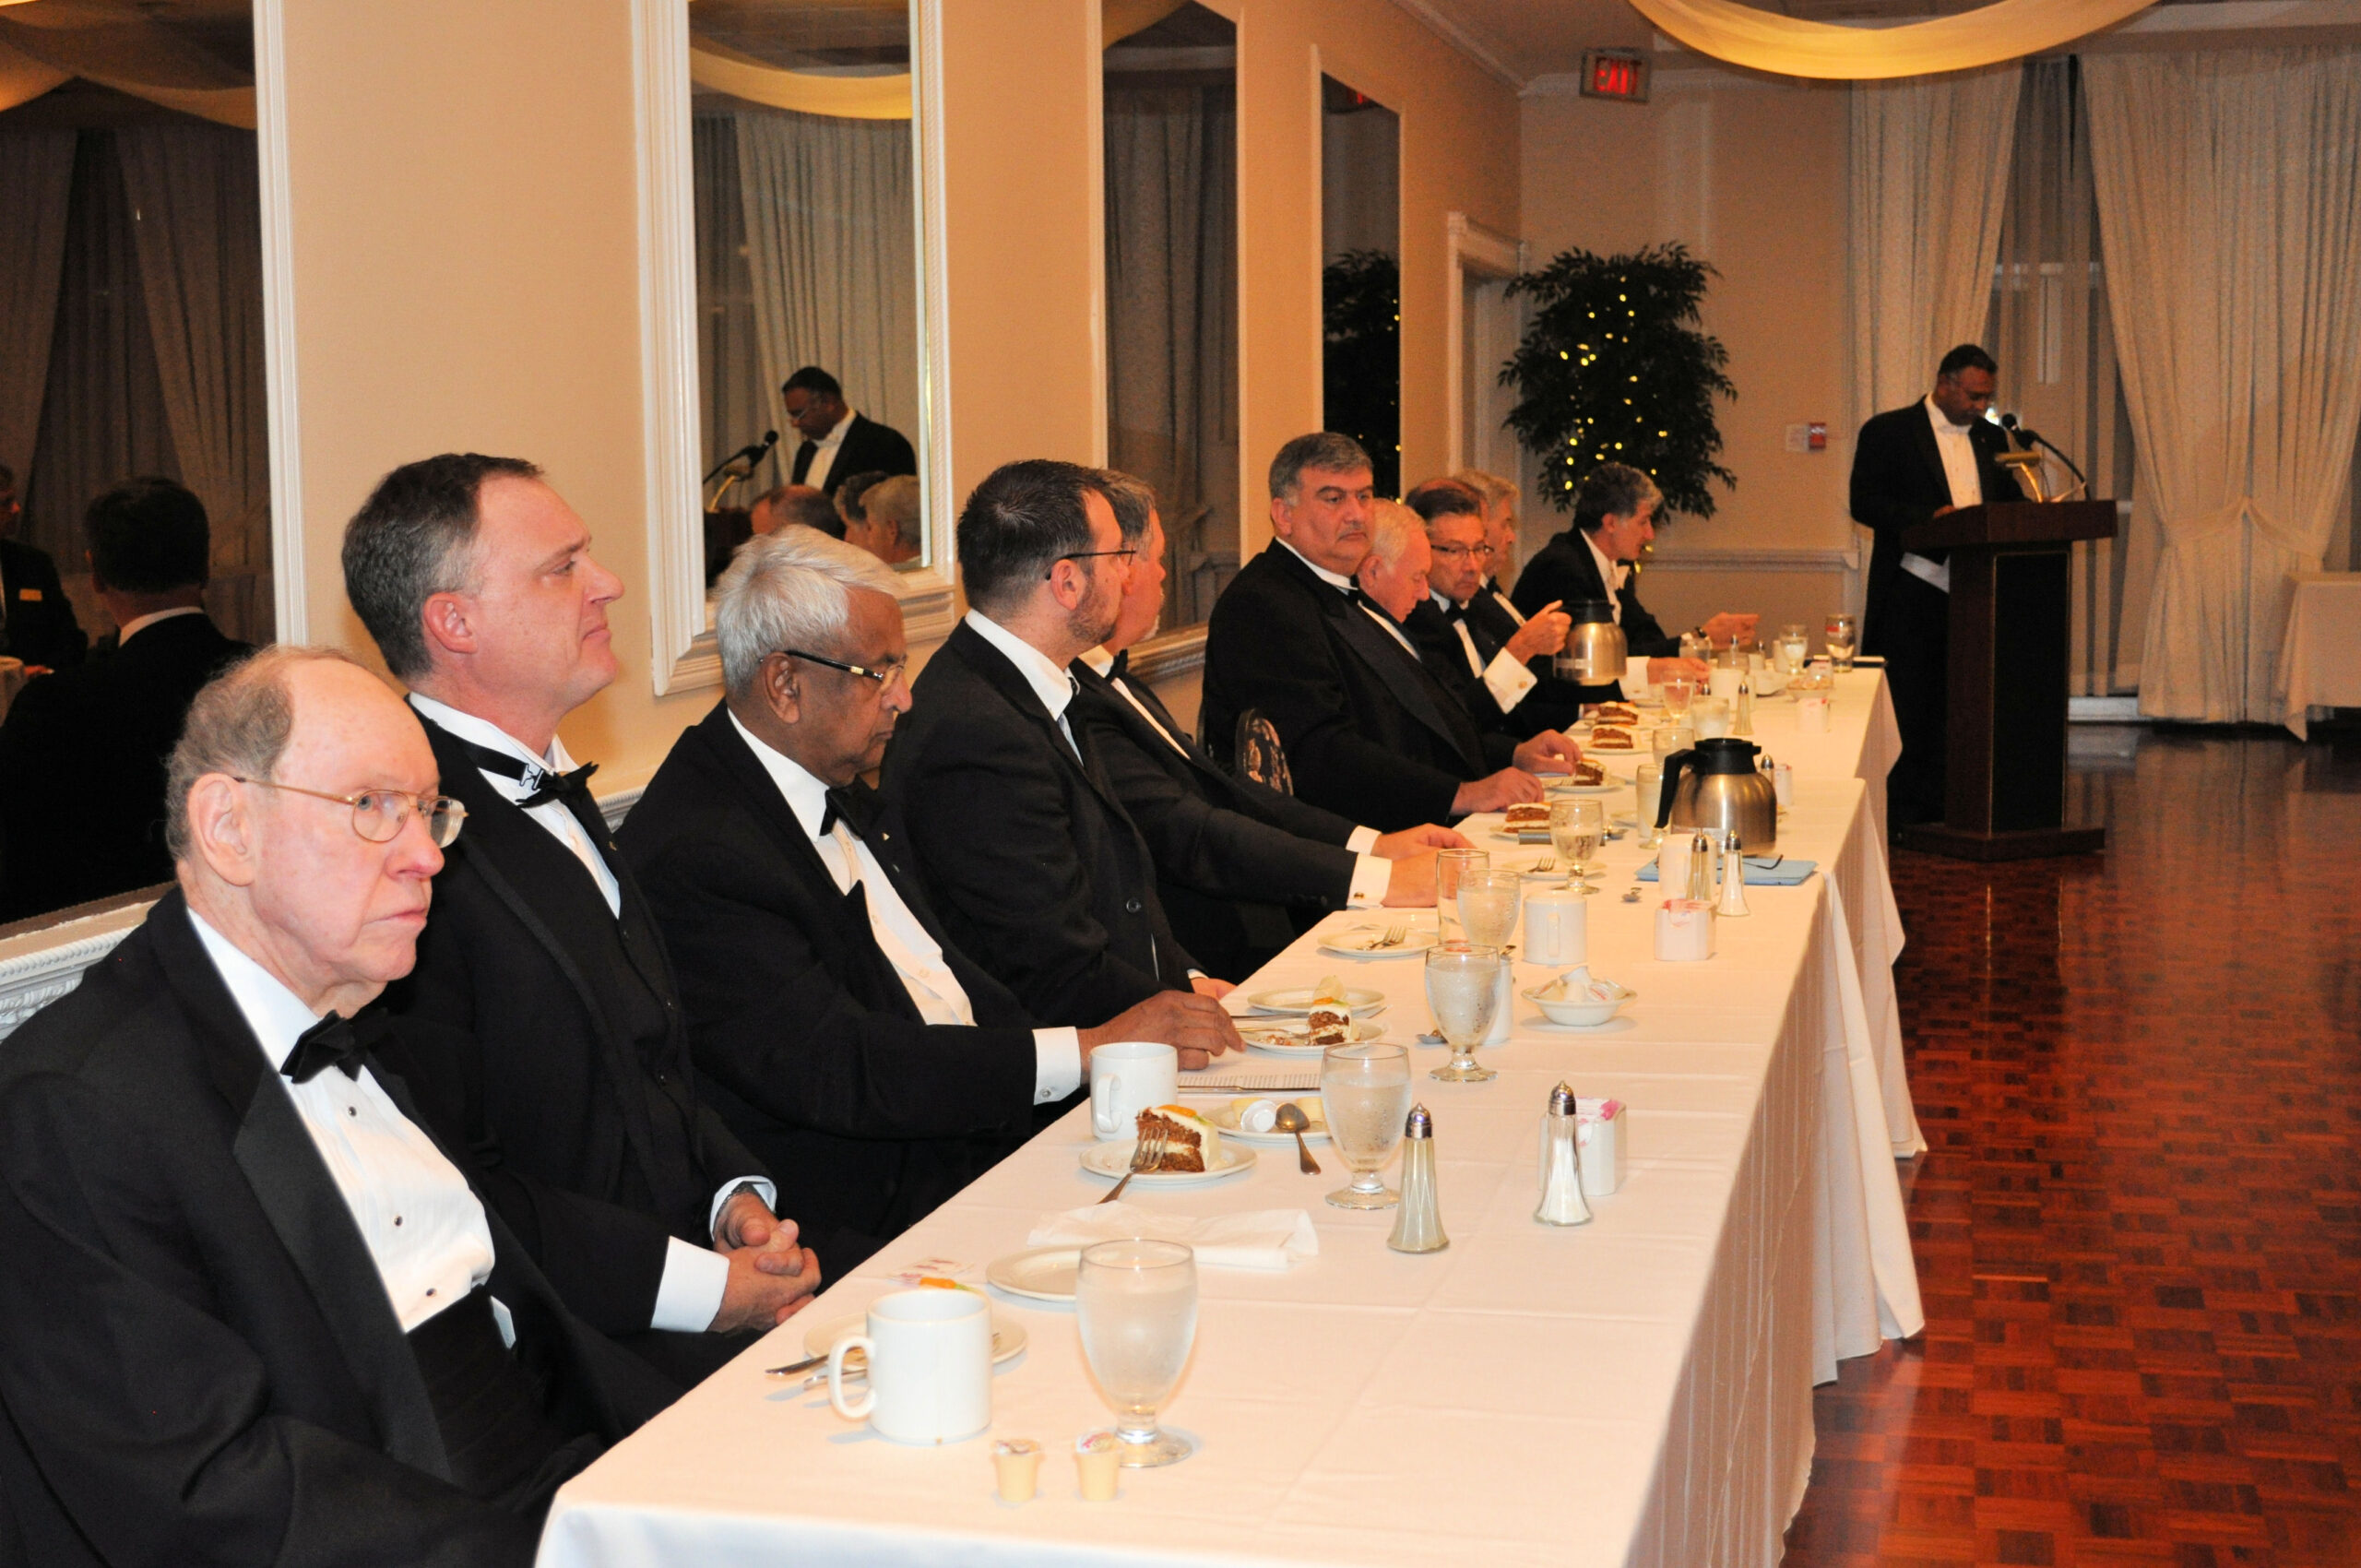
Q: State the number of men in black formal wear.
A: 11